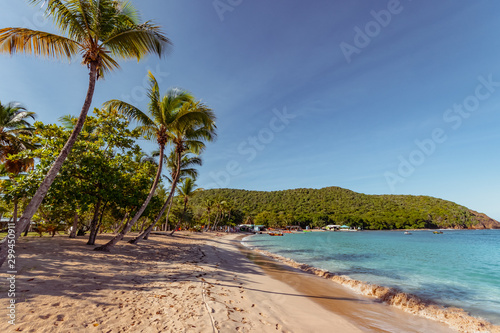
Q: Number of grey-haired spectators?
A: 0